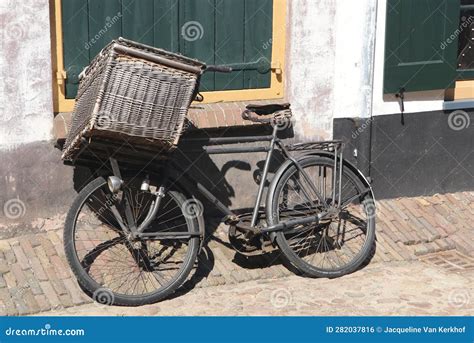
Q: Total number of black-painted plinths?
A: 1